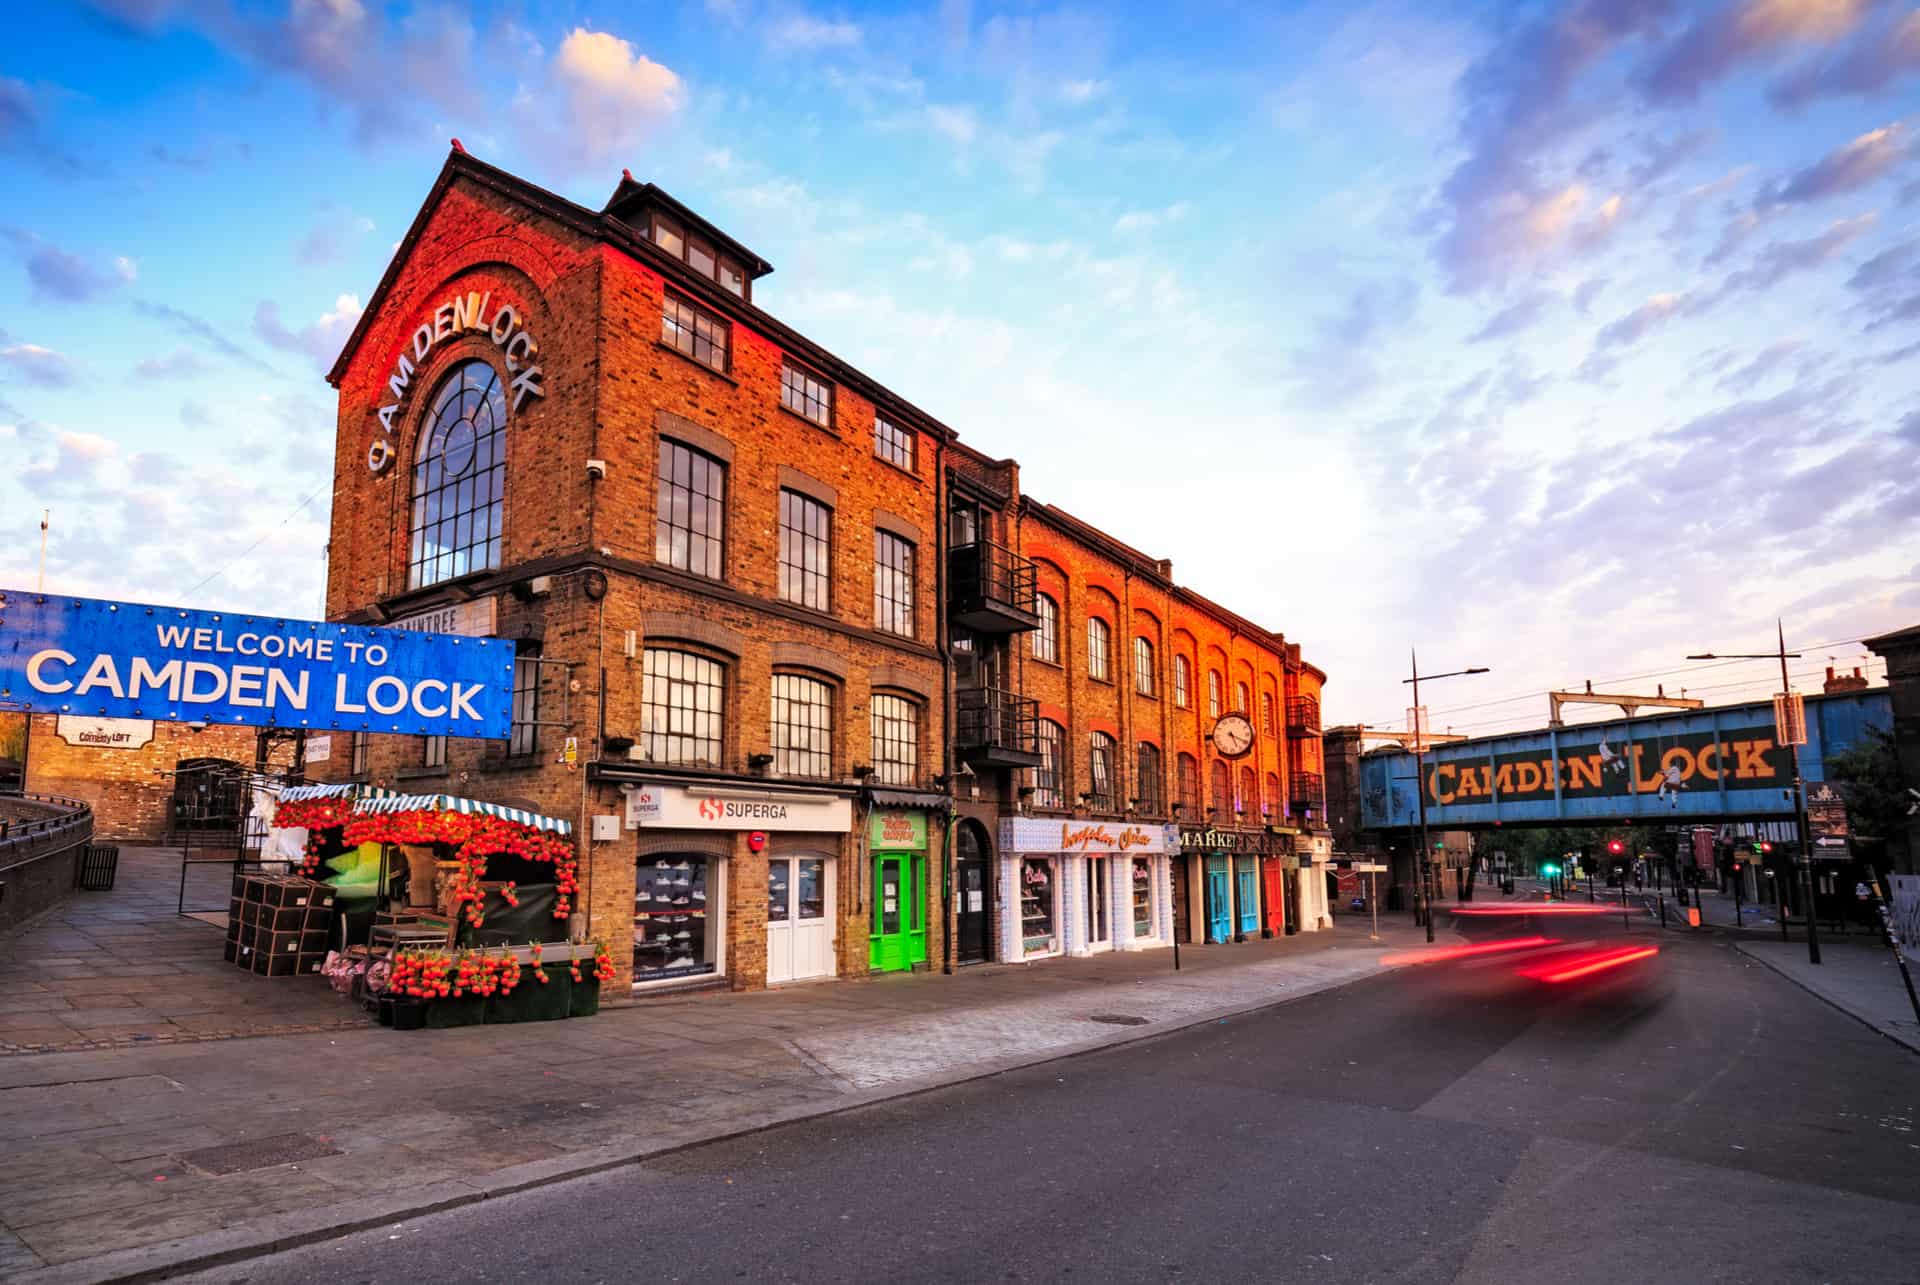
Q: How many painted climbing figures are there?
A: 2